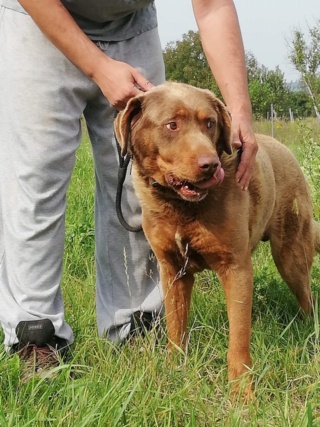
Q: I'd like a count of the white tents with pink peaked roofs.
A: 0